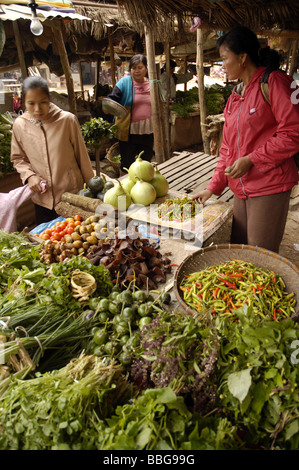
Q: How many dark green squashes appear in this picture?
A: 4